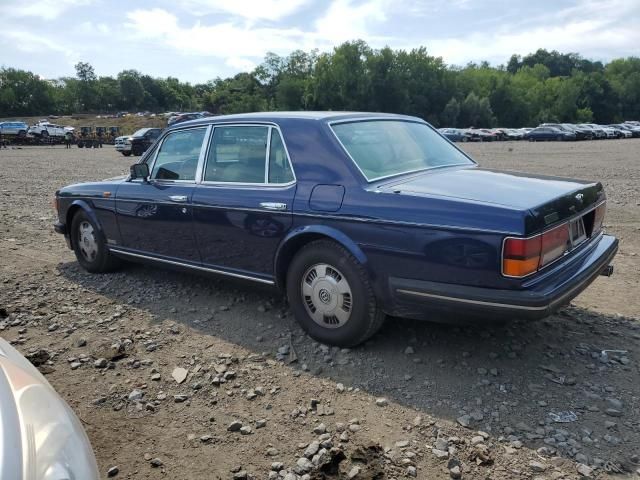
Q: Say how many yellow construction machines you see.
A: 3